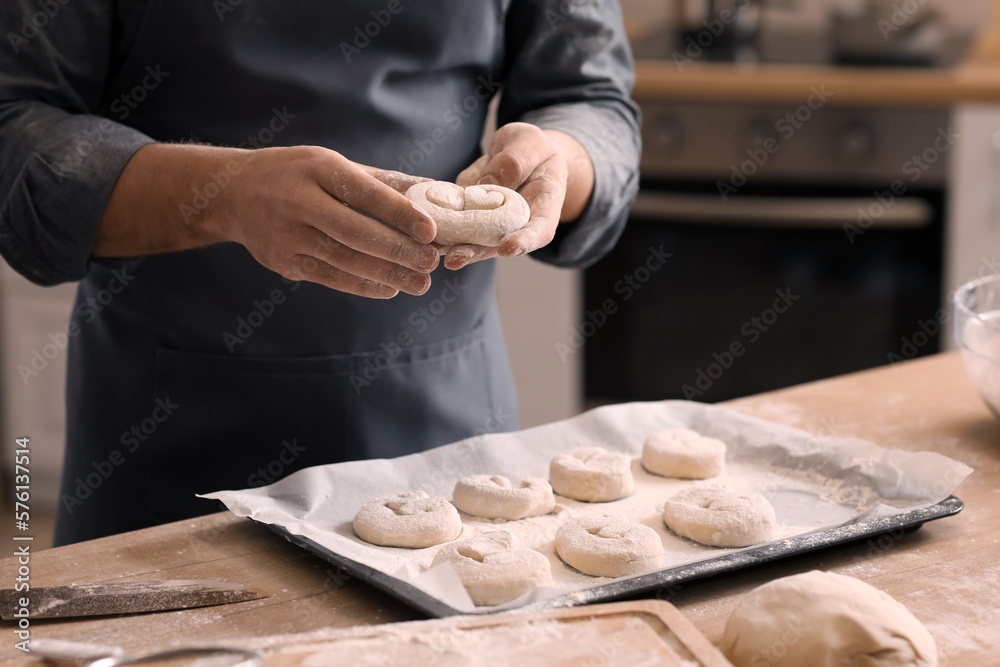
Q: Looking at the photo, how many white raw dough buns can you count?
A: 8